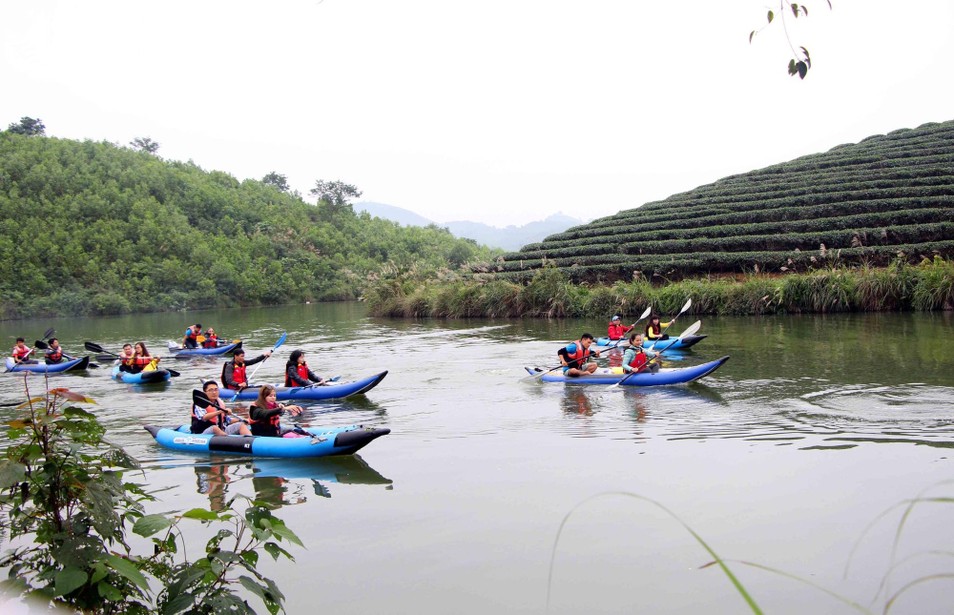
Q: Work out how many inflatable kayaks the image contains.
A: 7